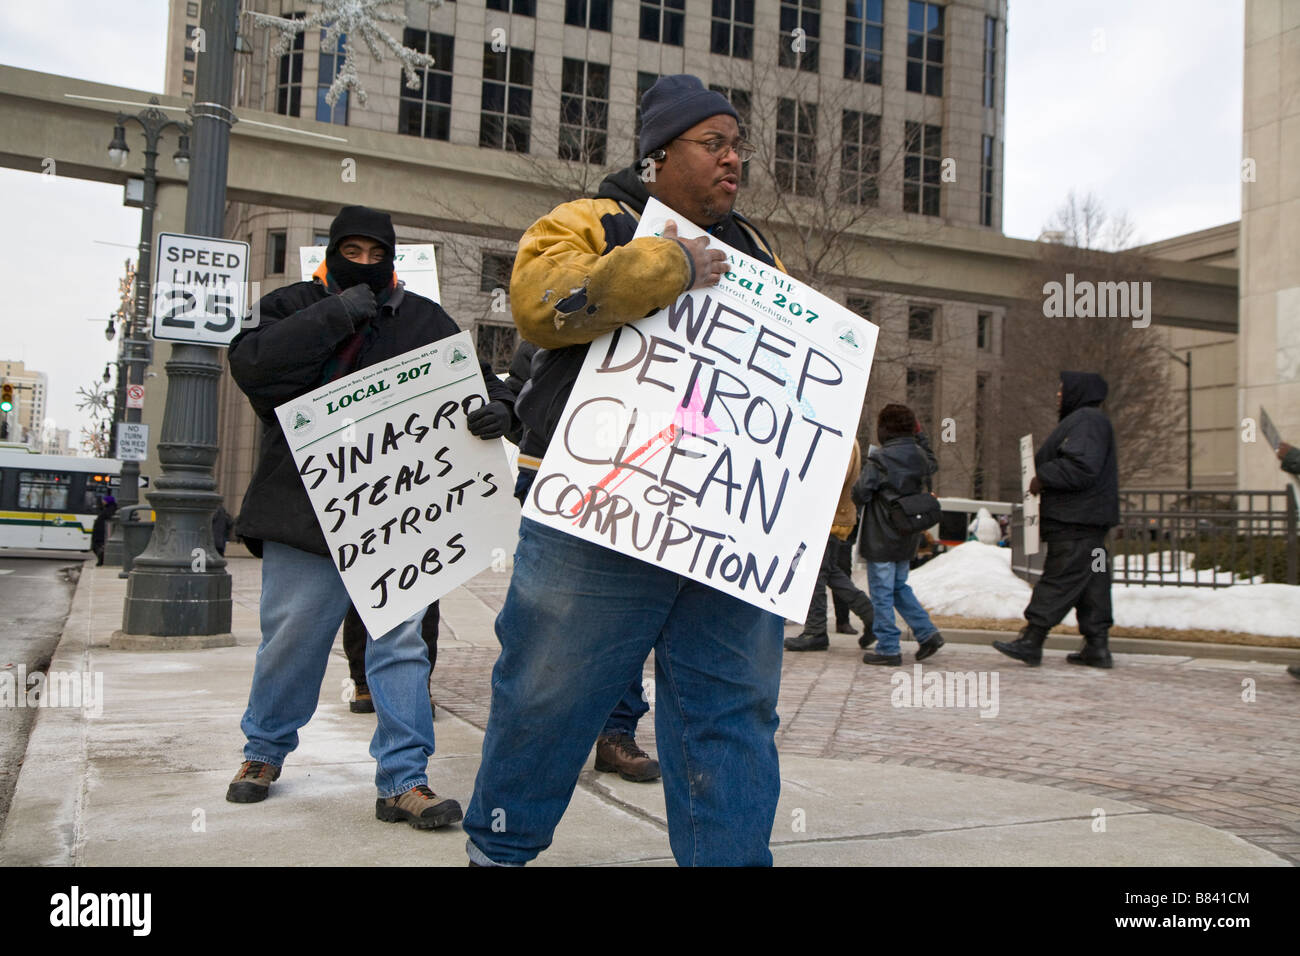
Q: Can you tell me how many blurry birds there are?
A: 0